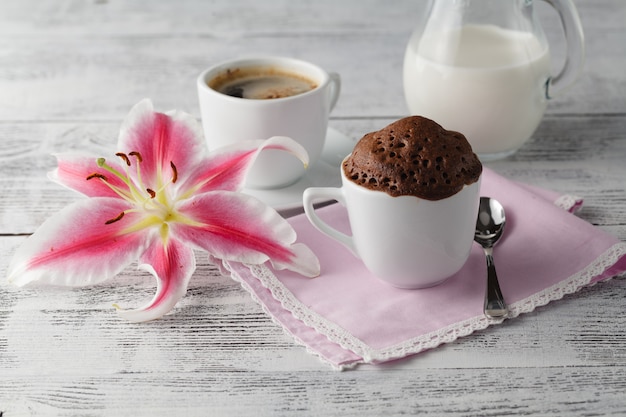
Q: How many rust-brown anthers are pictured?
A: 6